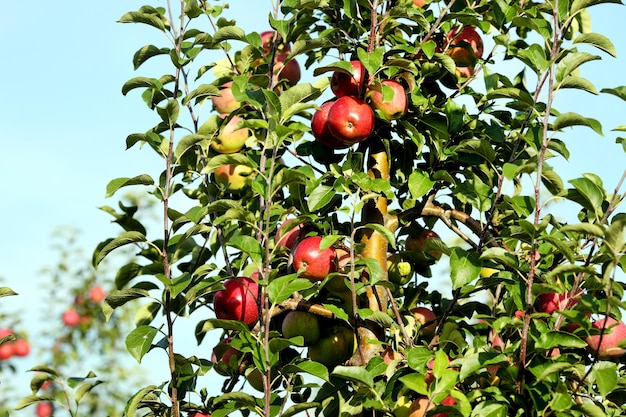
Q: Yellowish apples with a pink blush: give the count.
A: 3